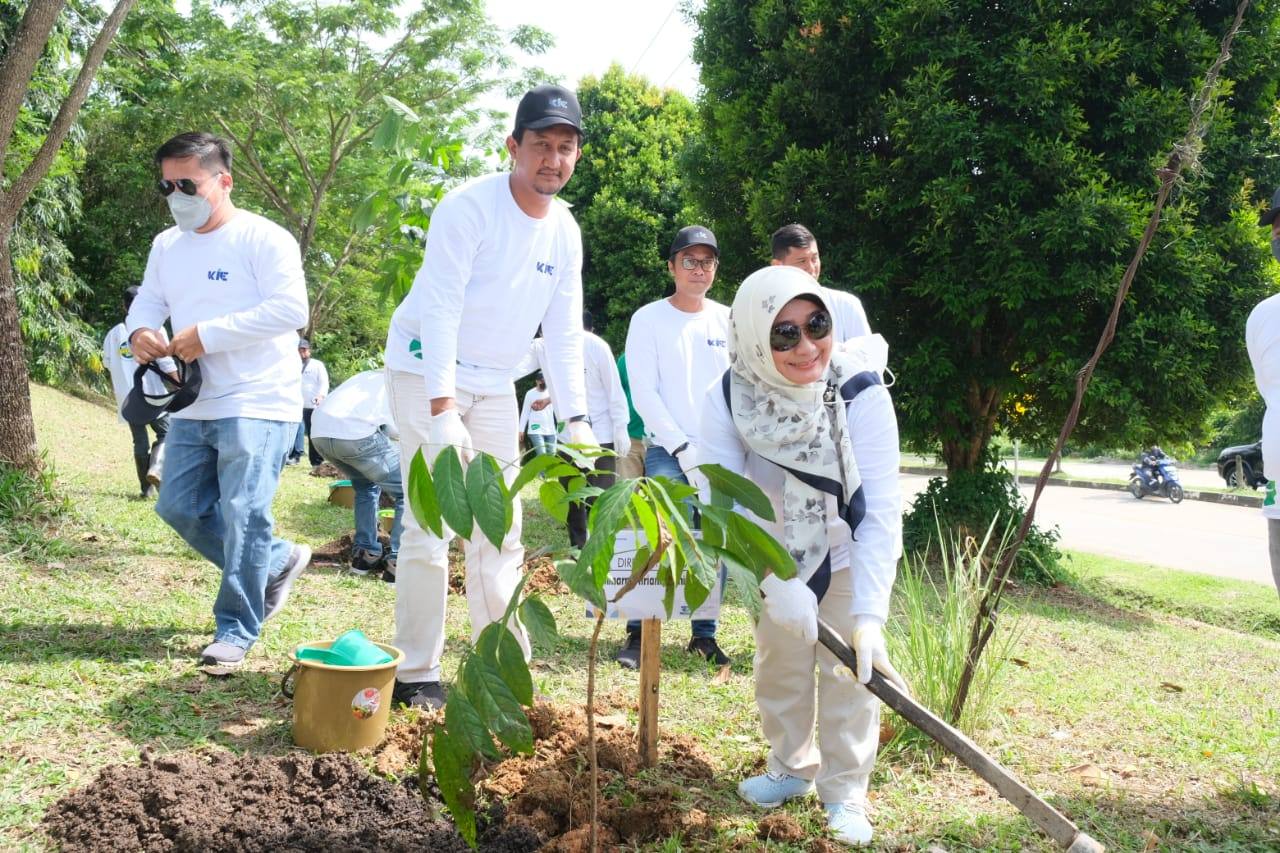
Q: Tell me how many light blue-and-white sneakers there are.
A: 2